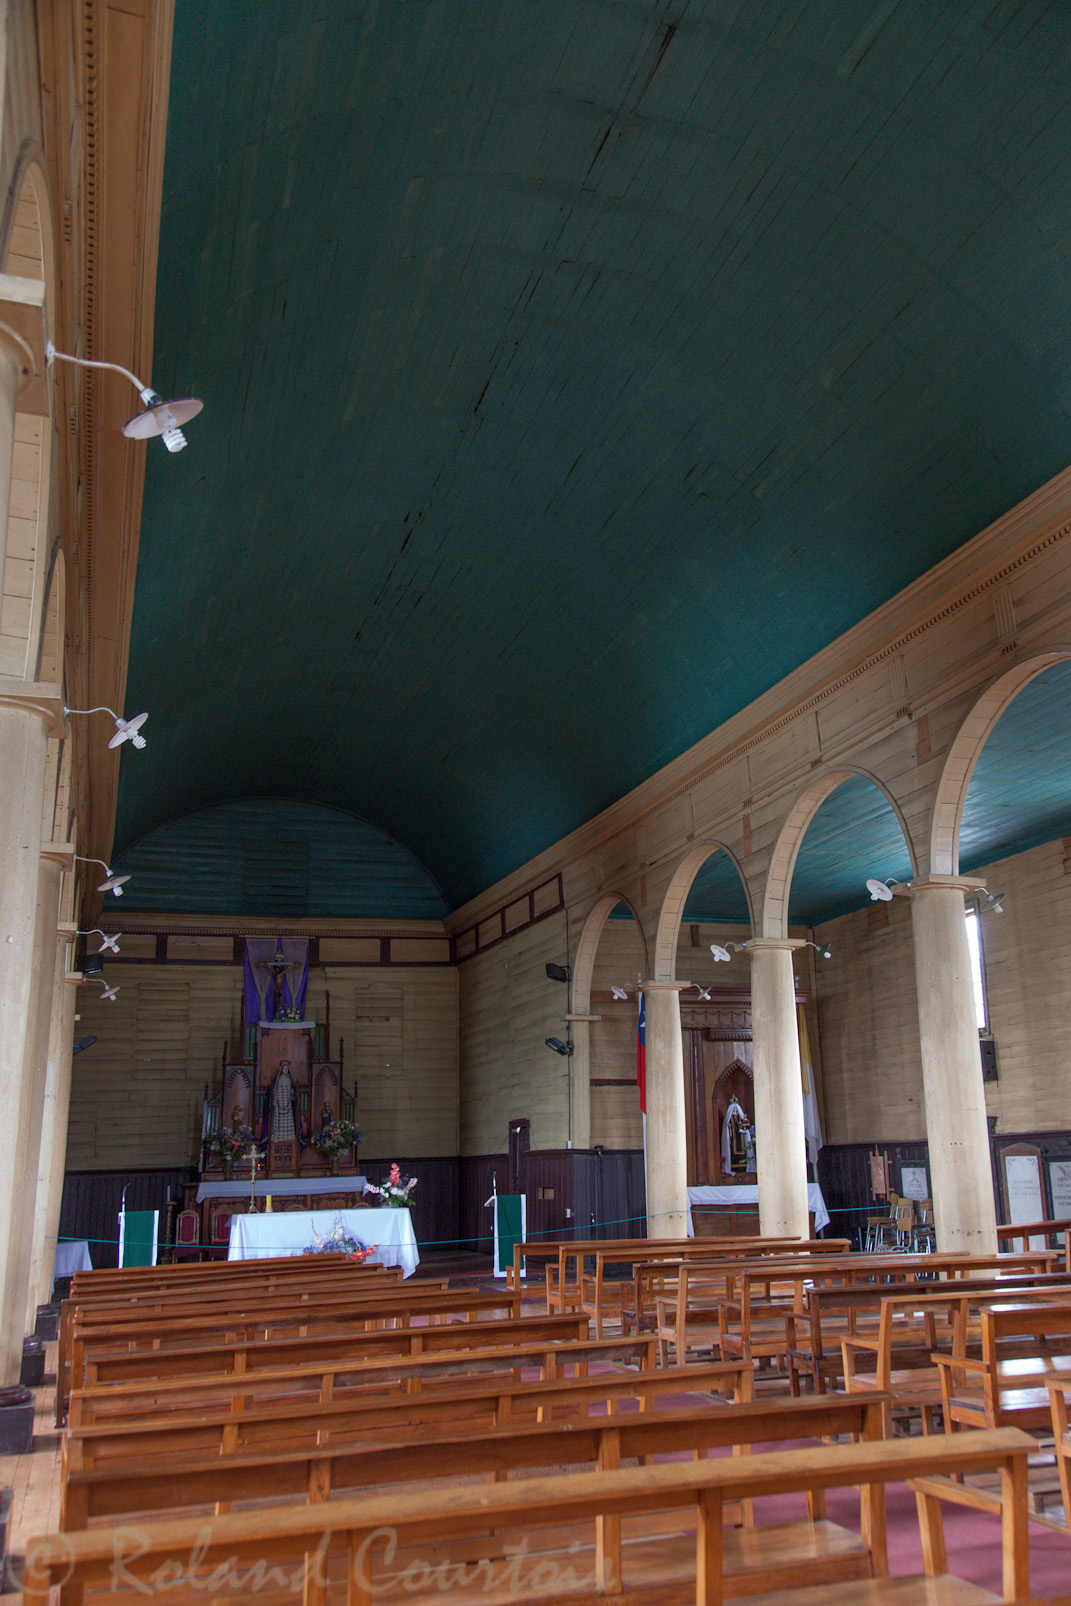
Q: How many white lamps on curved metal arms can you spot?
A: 11